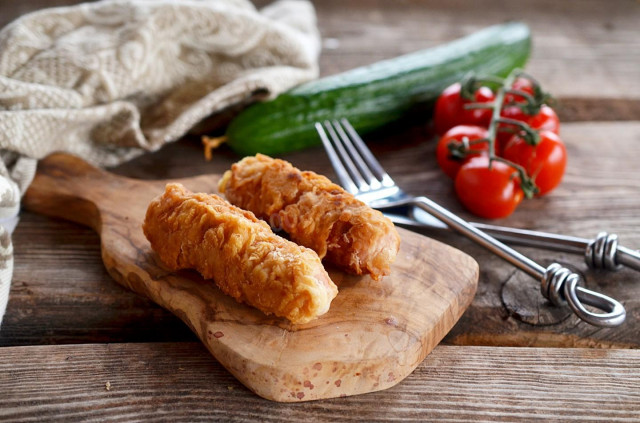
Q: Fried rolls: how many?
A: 2